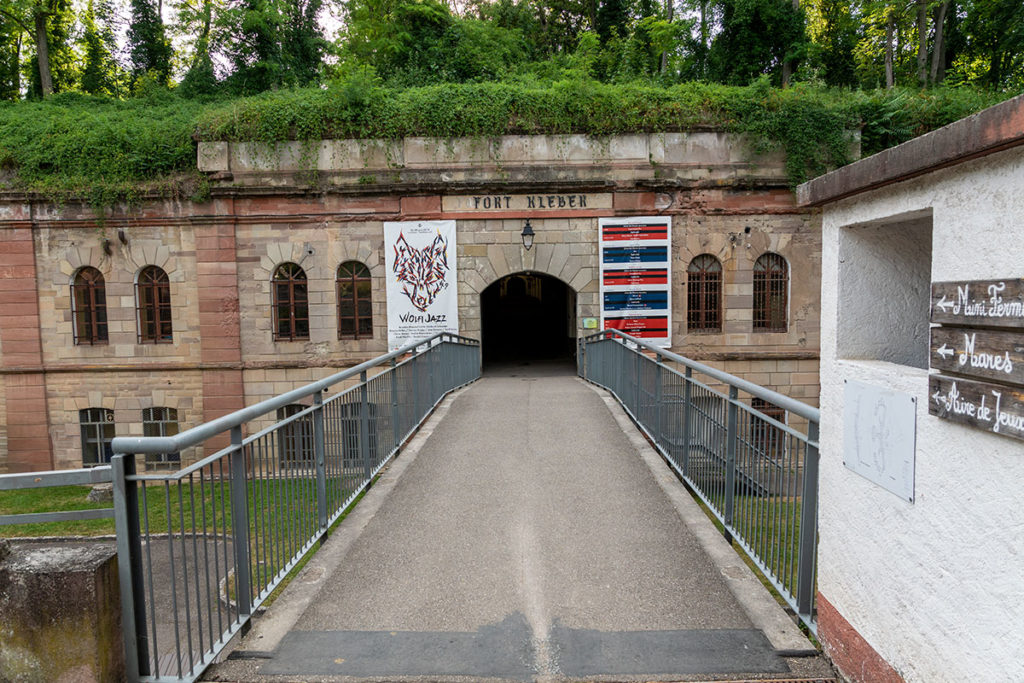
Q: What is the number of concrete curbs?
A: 2